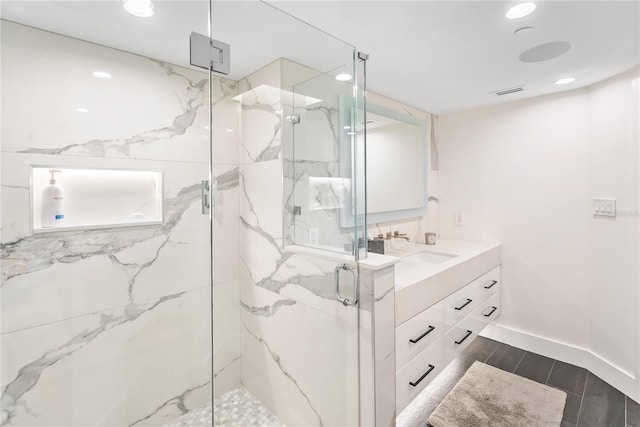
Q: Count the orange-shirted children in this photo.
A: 0